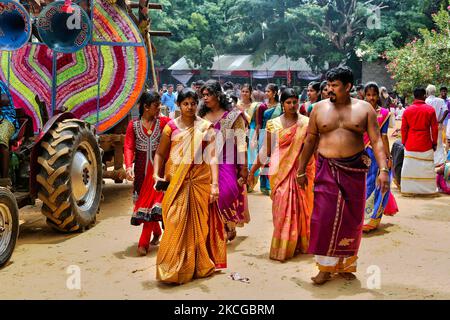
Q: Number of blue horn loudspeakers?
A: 2